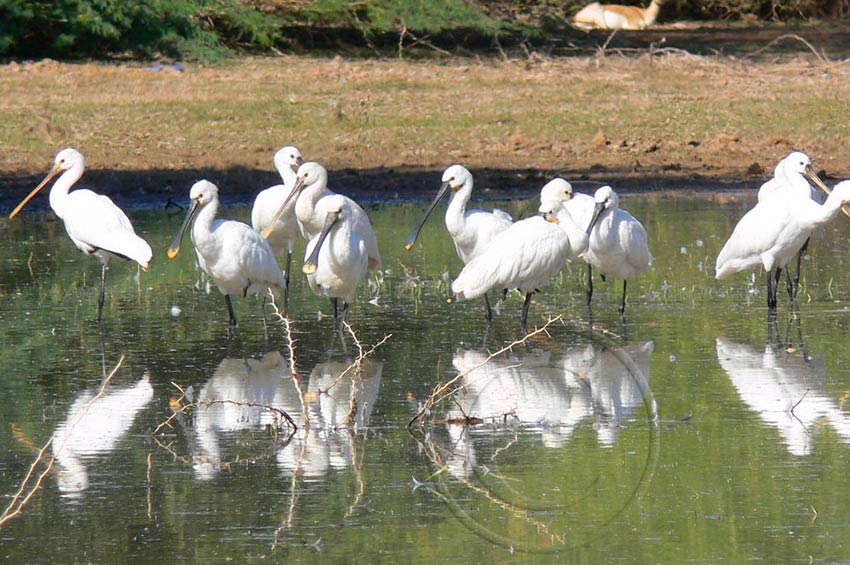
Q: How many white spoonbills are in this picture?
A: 11